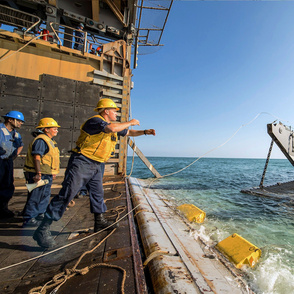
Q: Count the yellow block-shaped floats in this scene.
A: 2